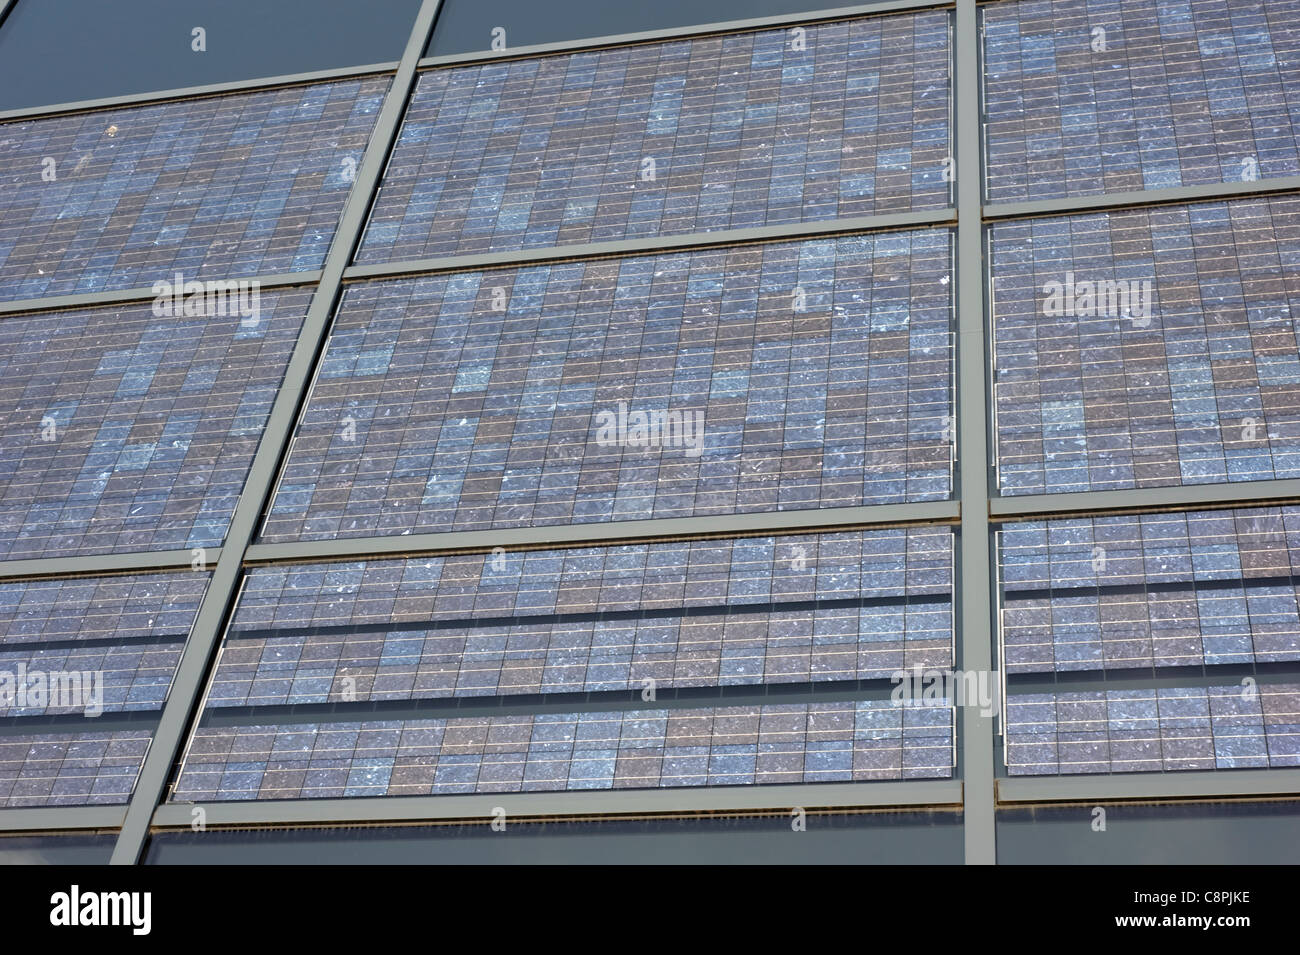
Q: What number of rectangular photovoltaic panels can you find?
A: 9